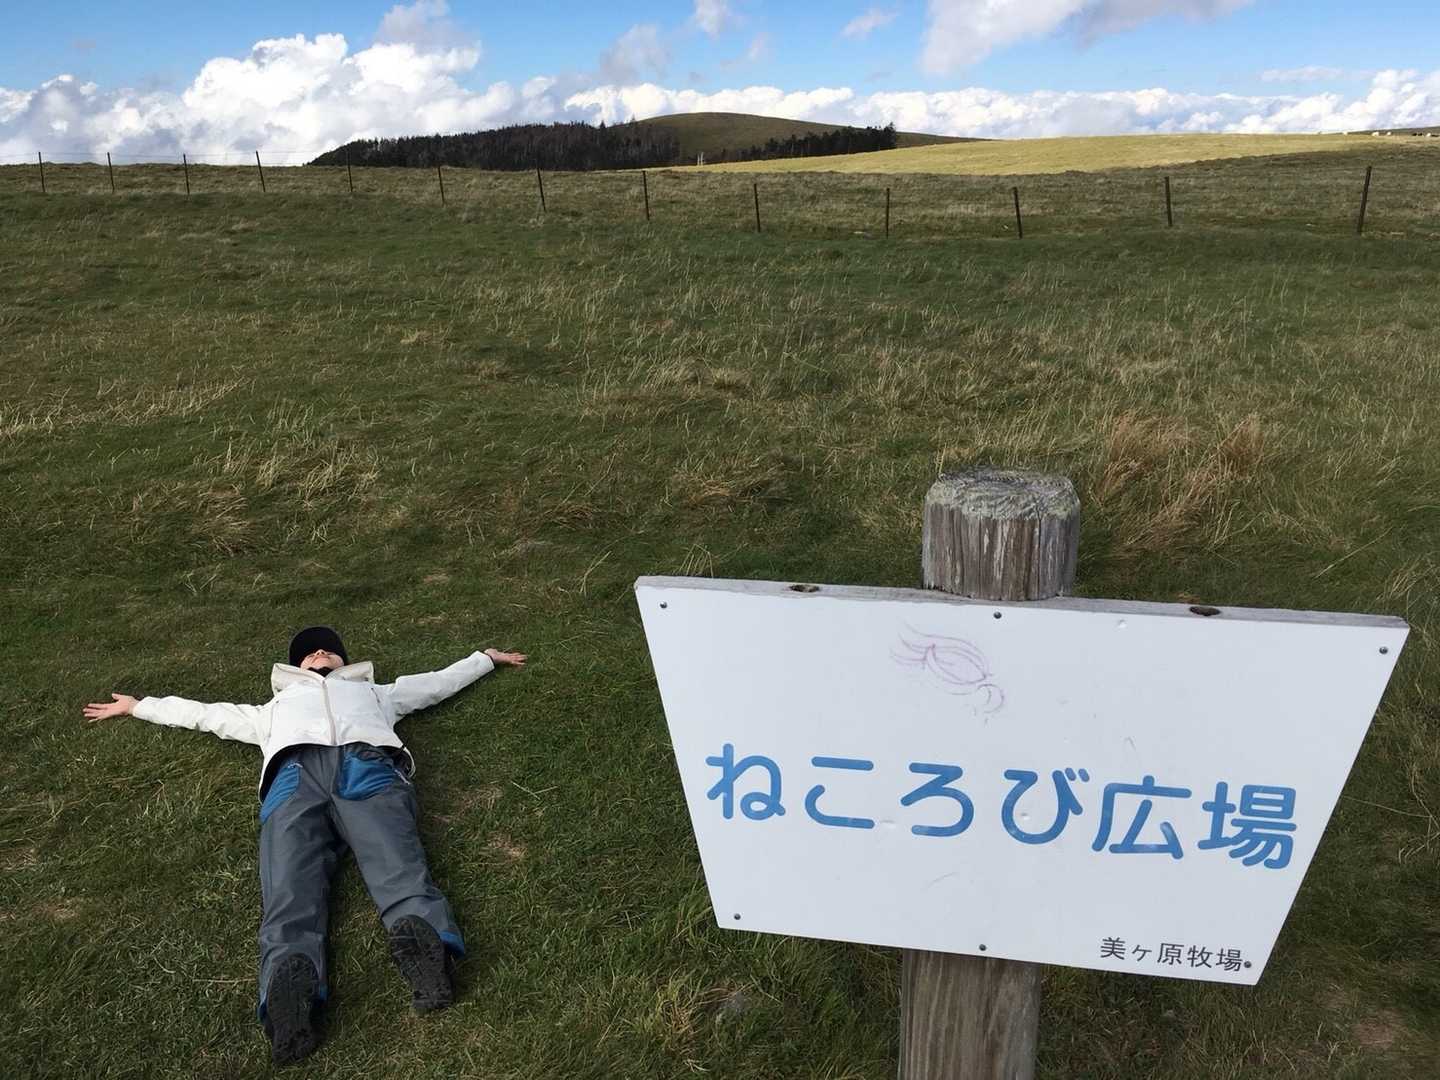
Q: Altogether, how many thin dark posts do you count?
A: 13